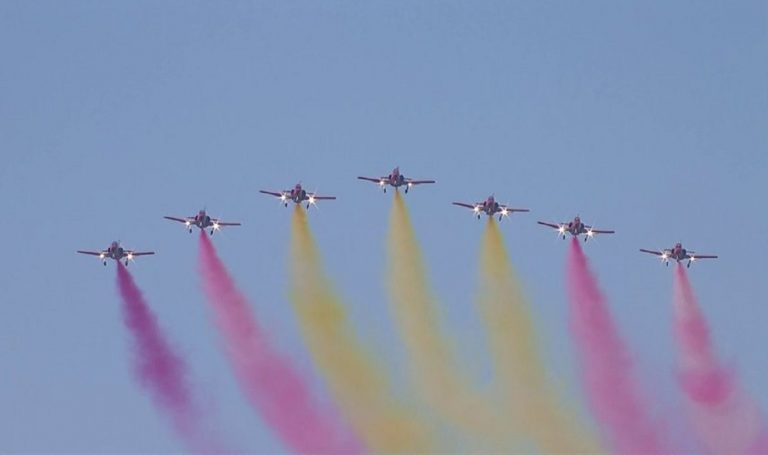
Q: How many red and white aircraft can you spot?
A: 7